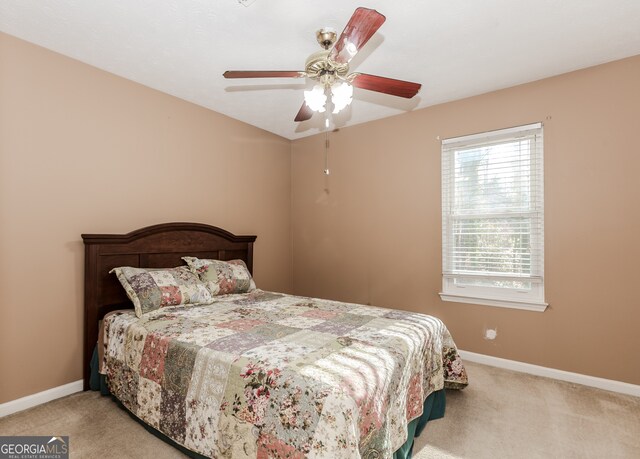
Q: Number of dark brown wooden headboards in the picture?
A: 1